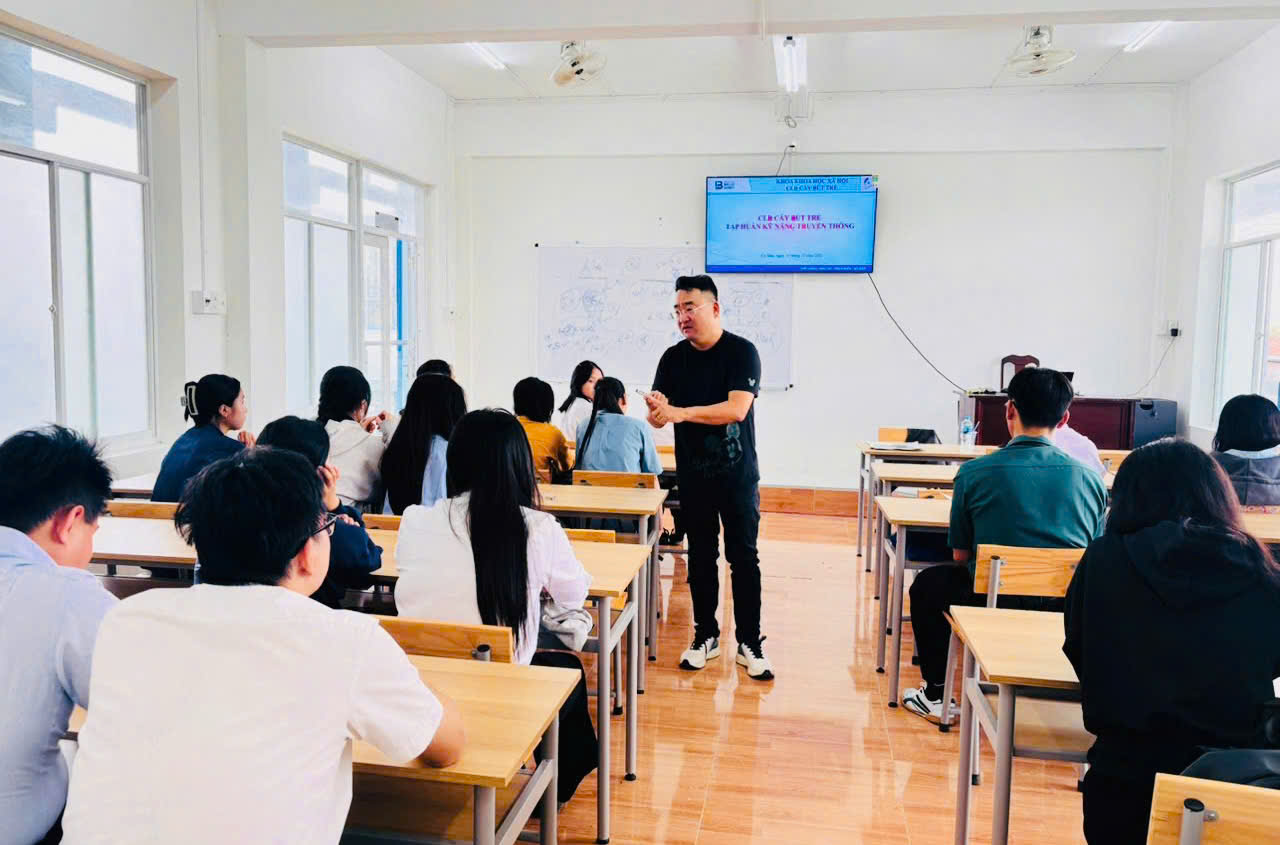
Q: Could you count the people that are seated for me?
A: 15